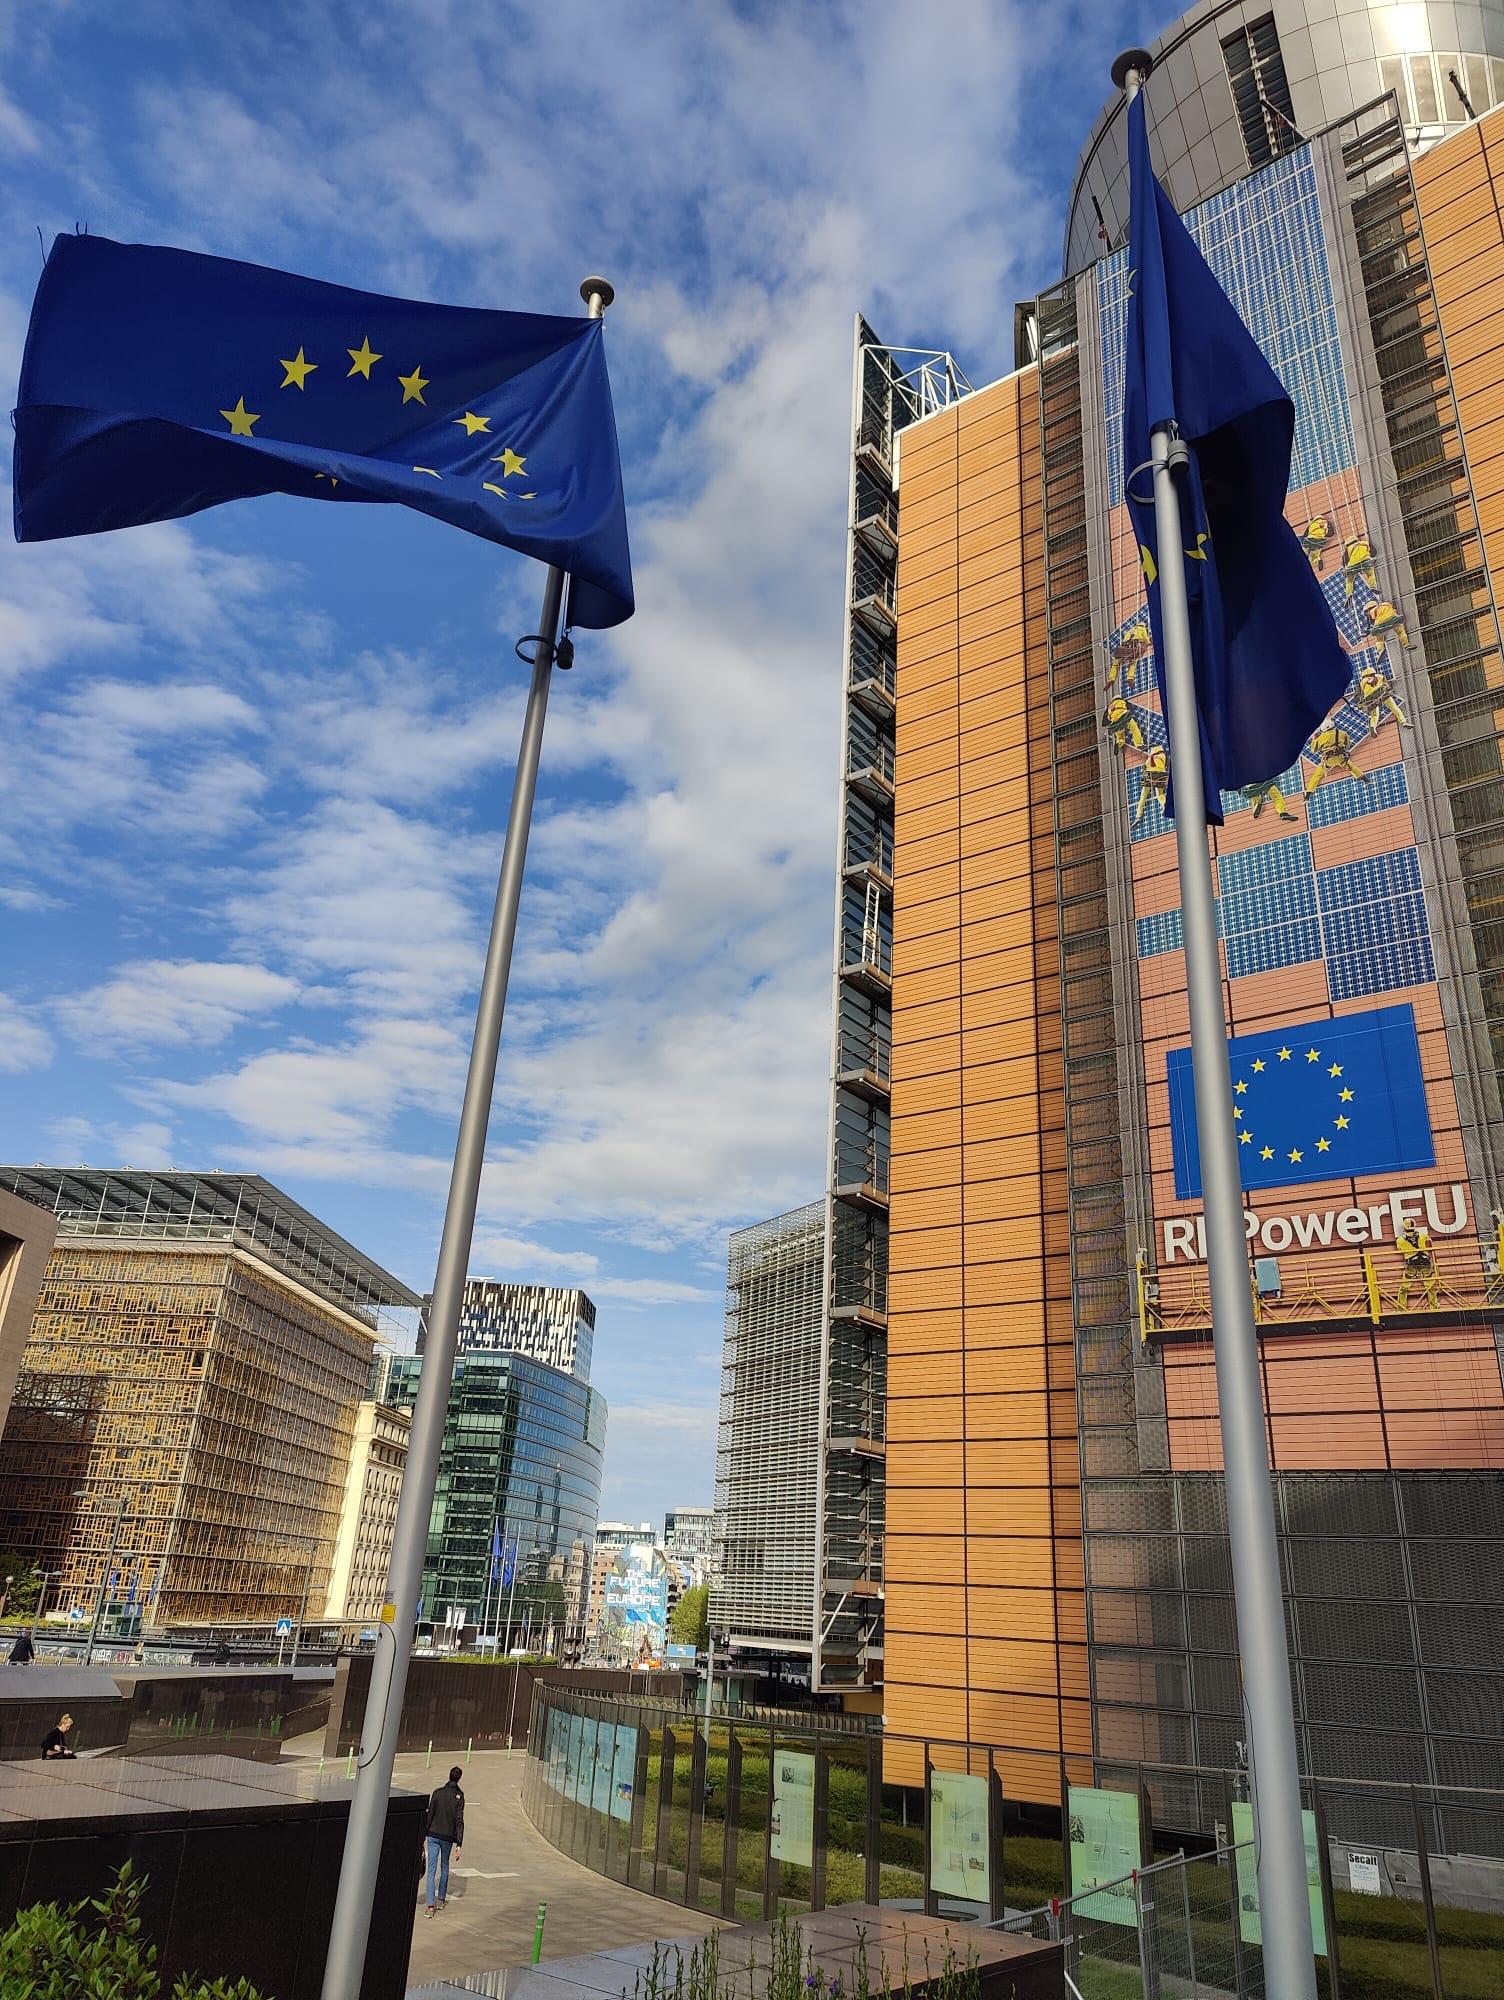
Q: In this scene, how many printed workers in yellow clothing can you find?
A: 10